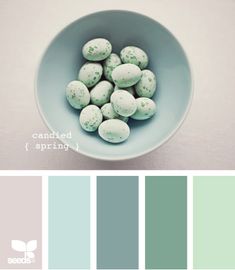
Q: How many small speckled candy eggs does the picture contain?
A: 14